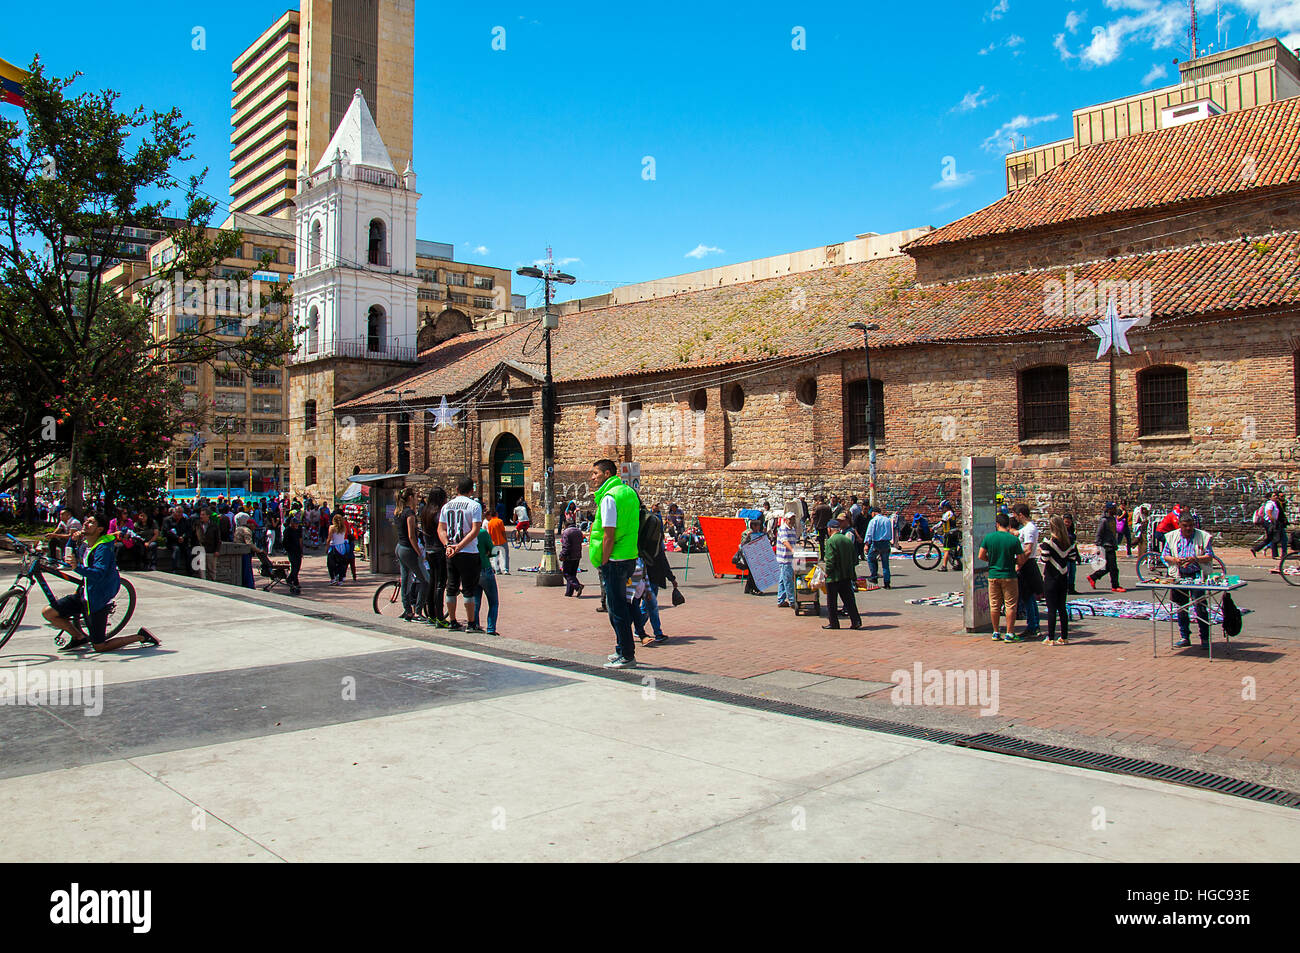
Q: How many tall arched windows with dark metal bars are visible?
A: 3